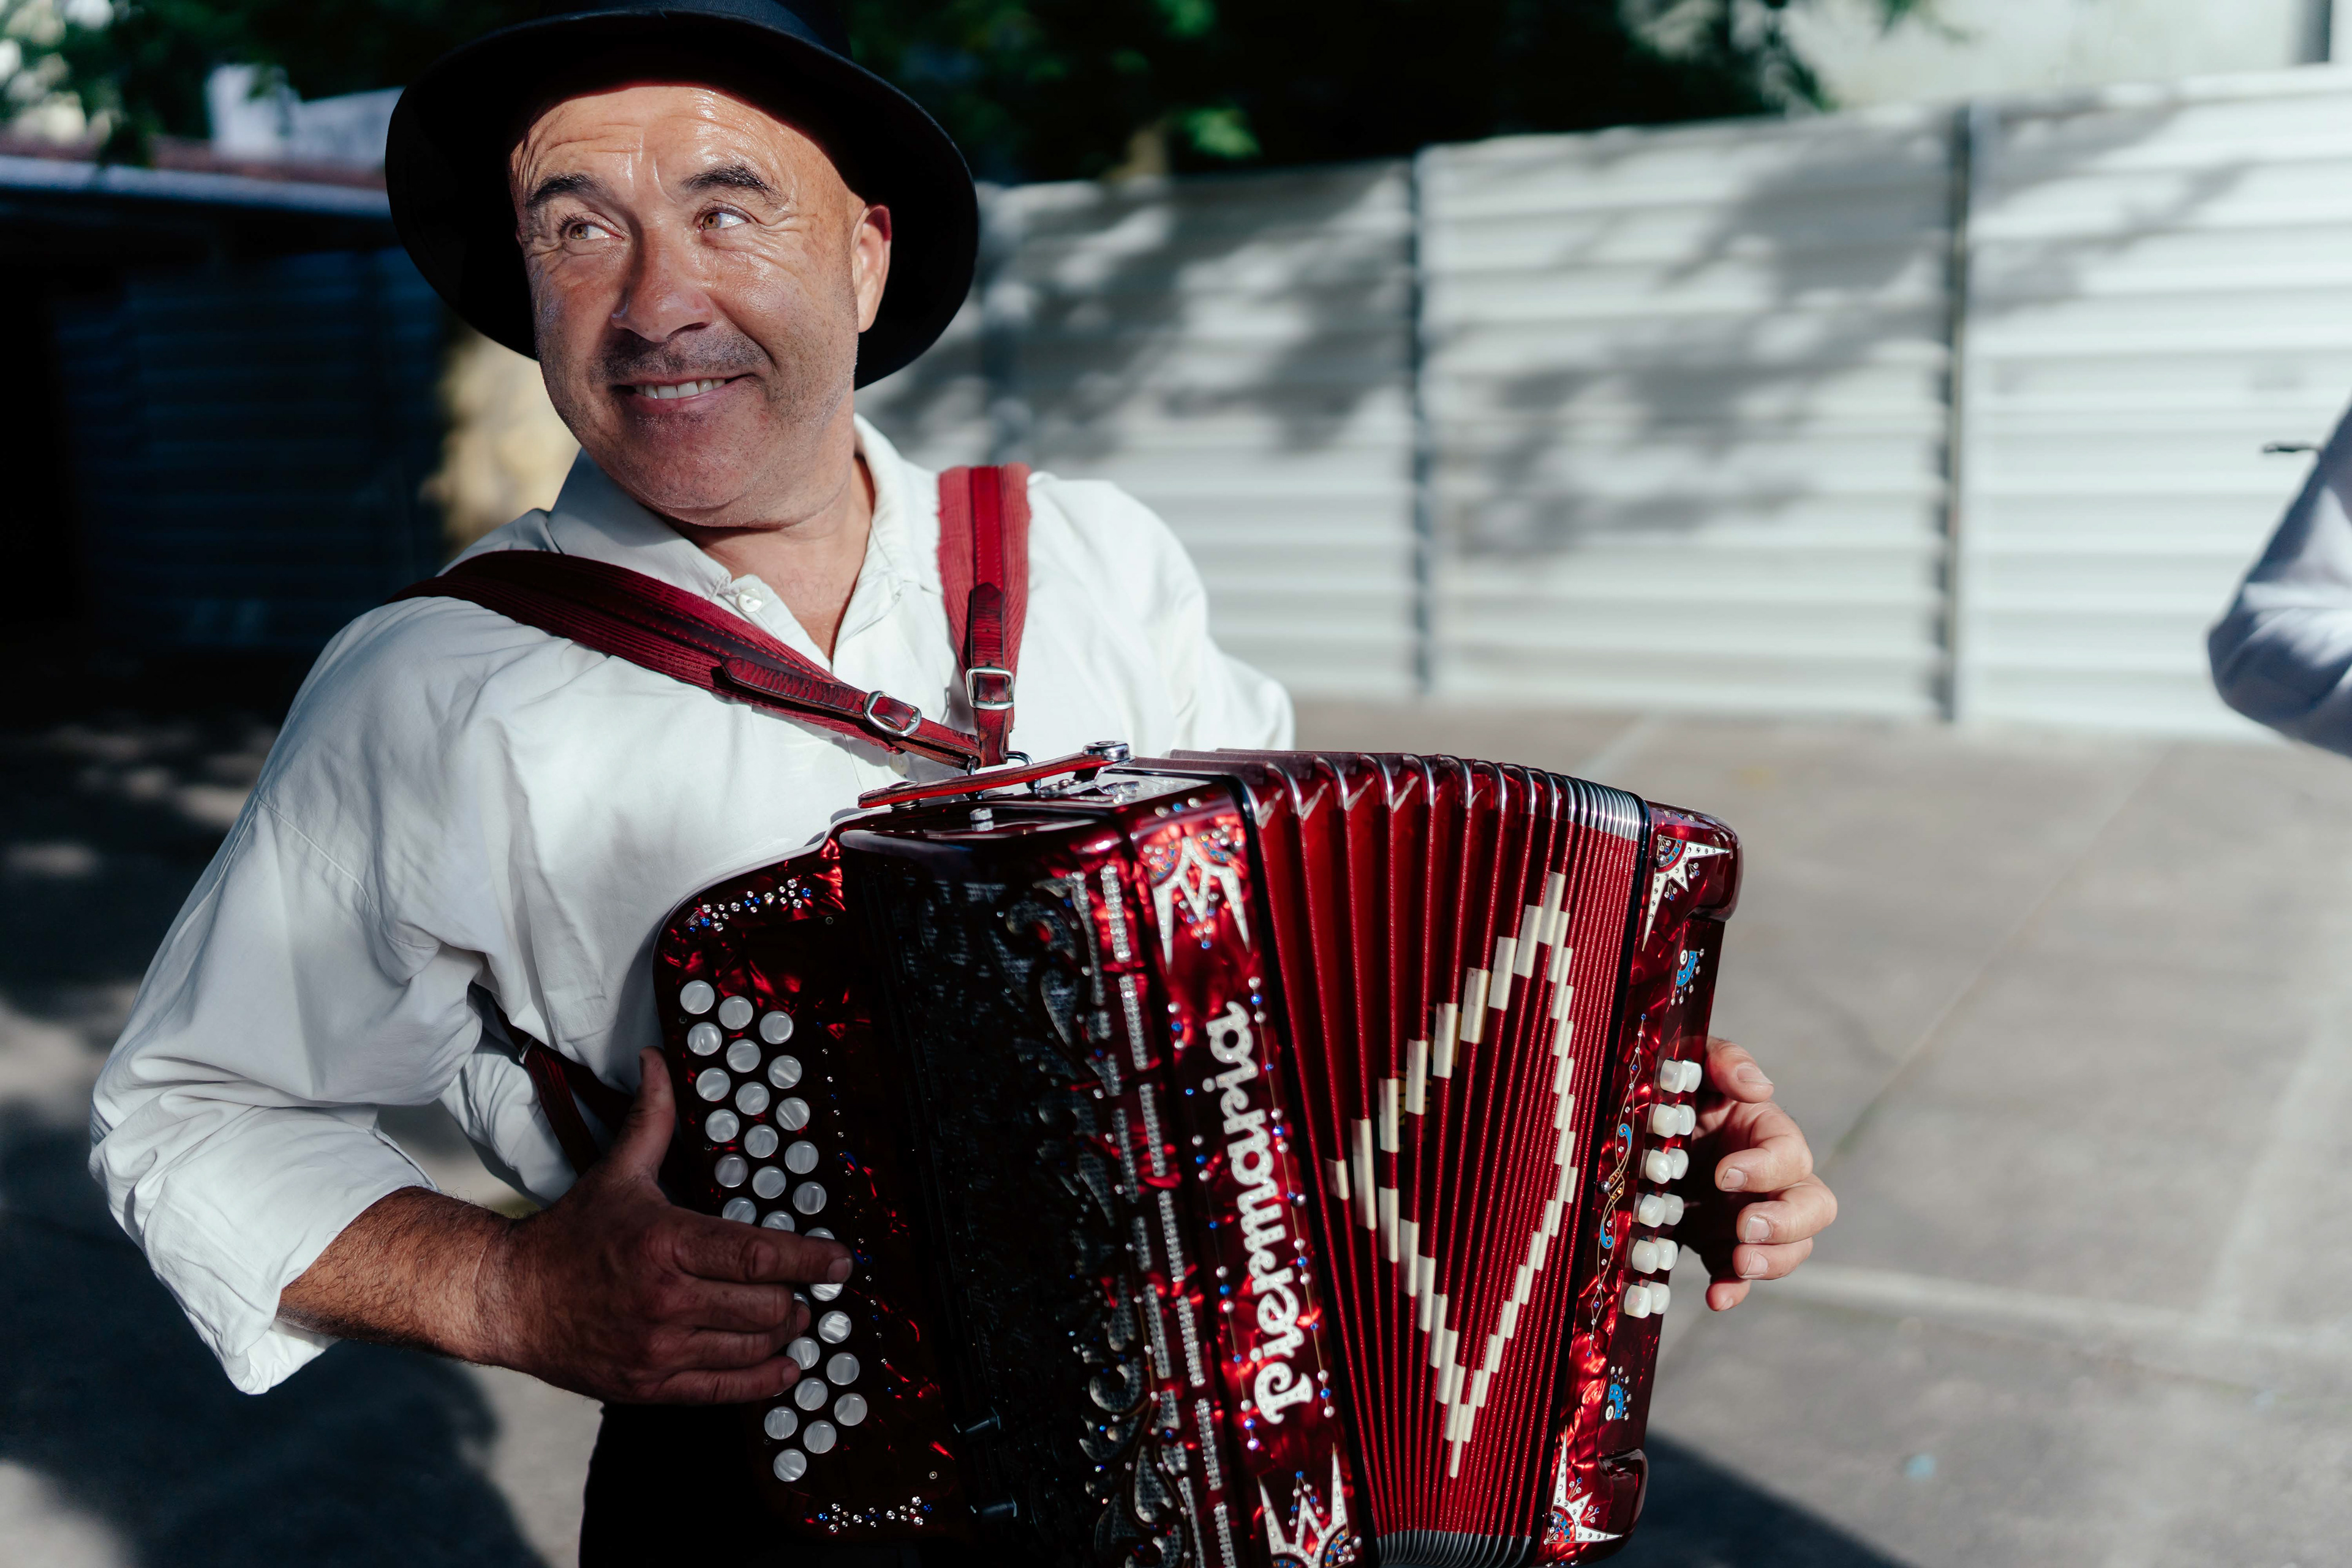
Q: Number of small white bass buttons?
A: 12